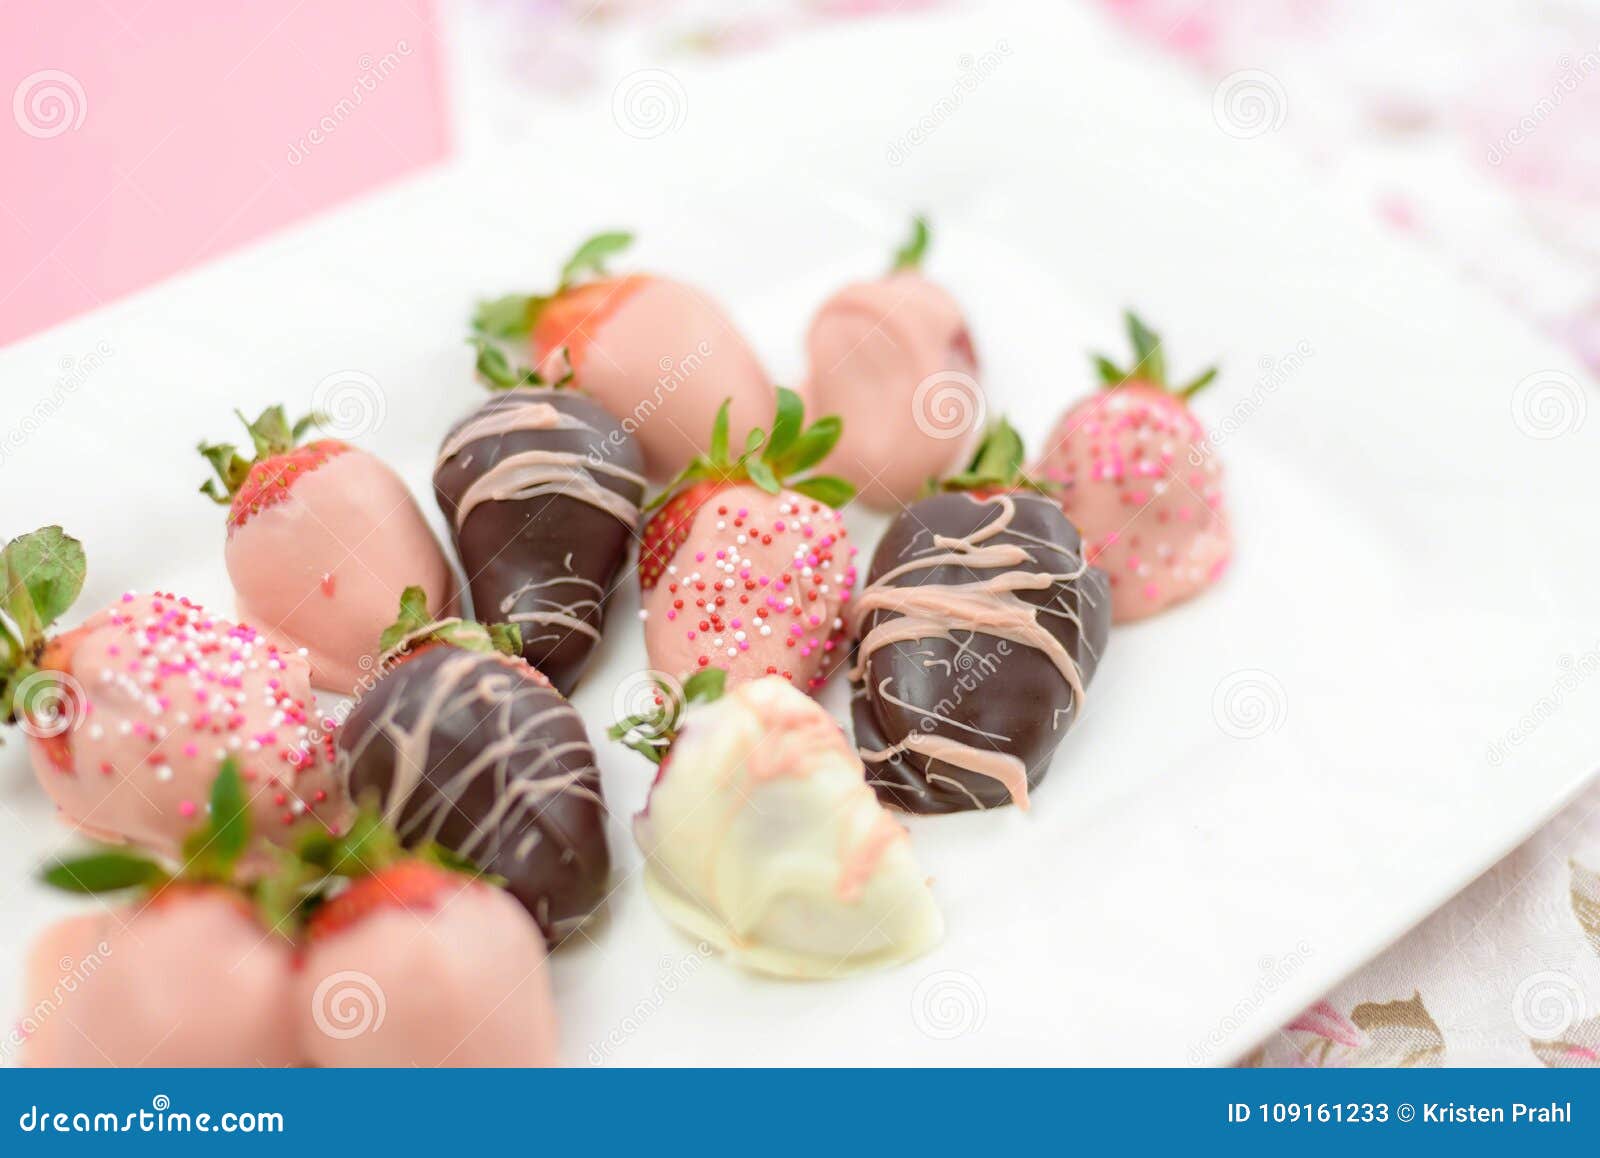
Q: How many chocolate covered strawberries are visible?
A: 12